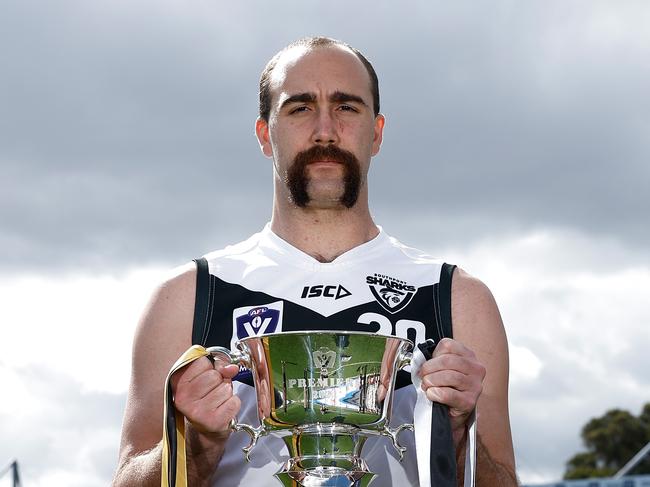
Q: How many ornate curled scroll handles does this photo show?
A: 2